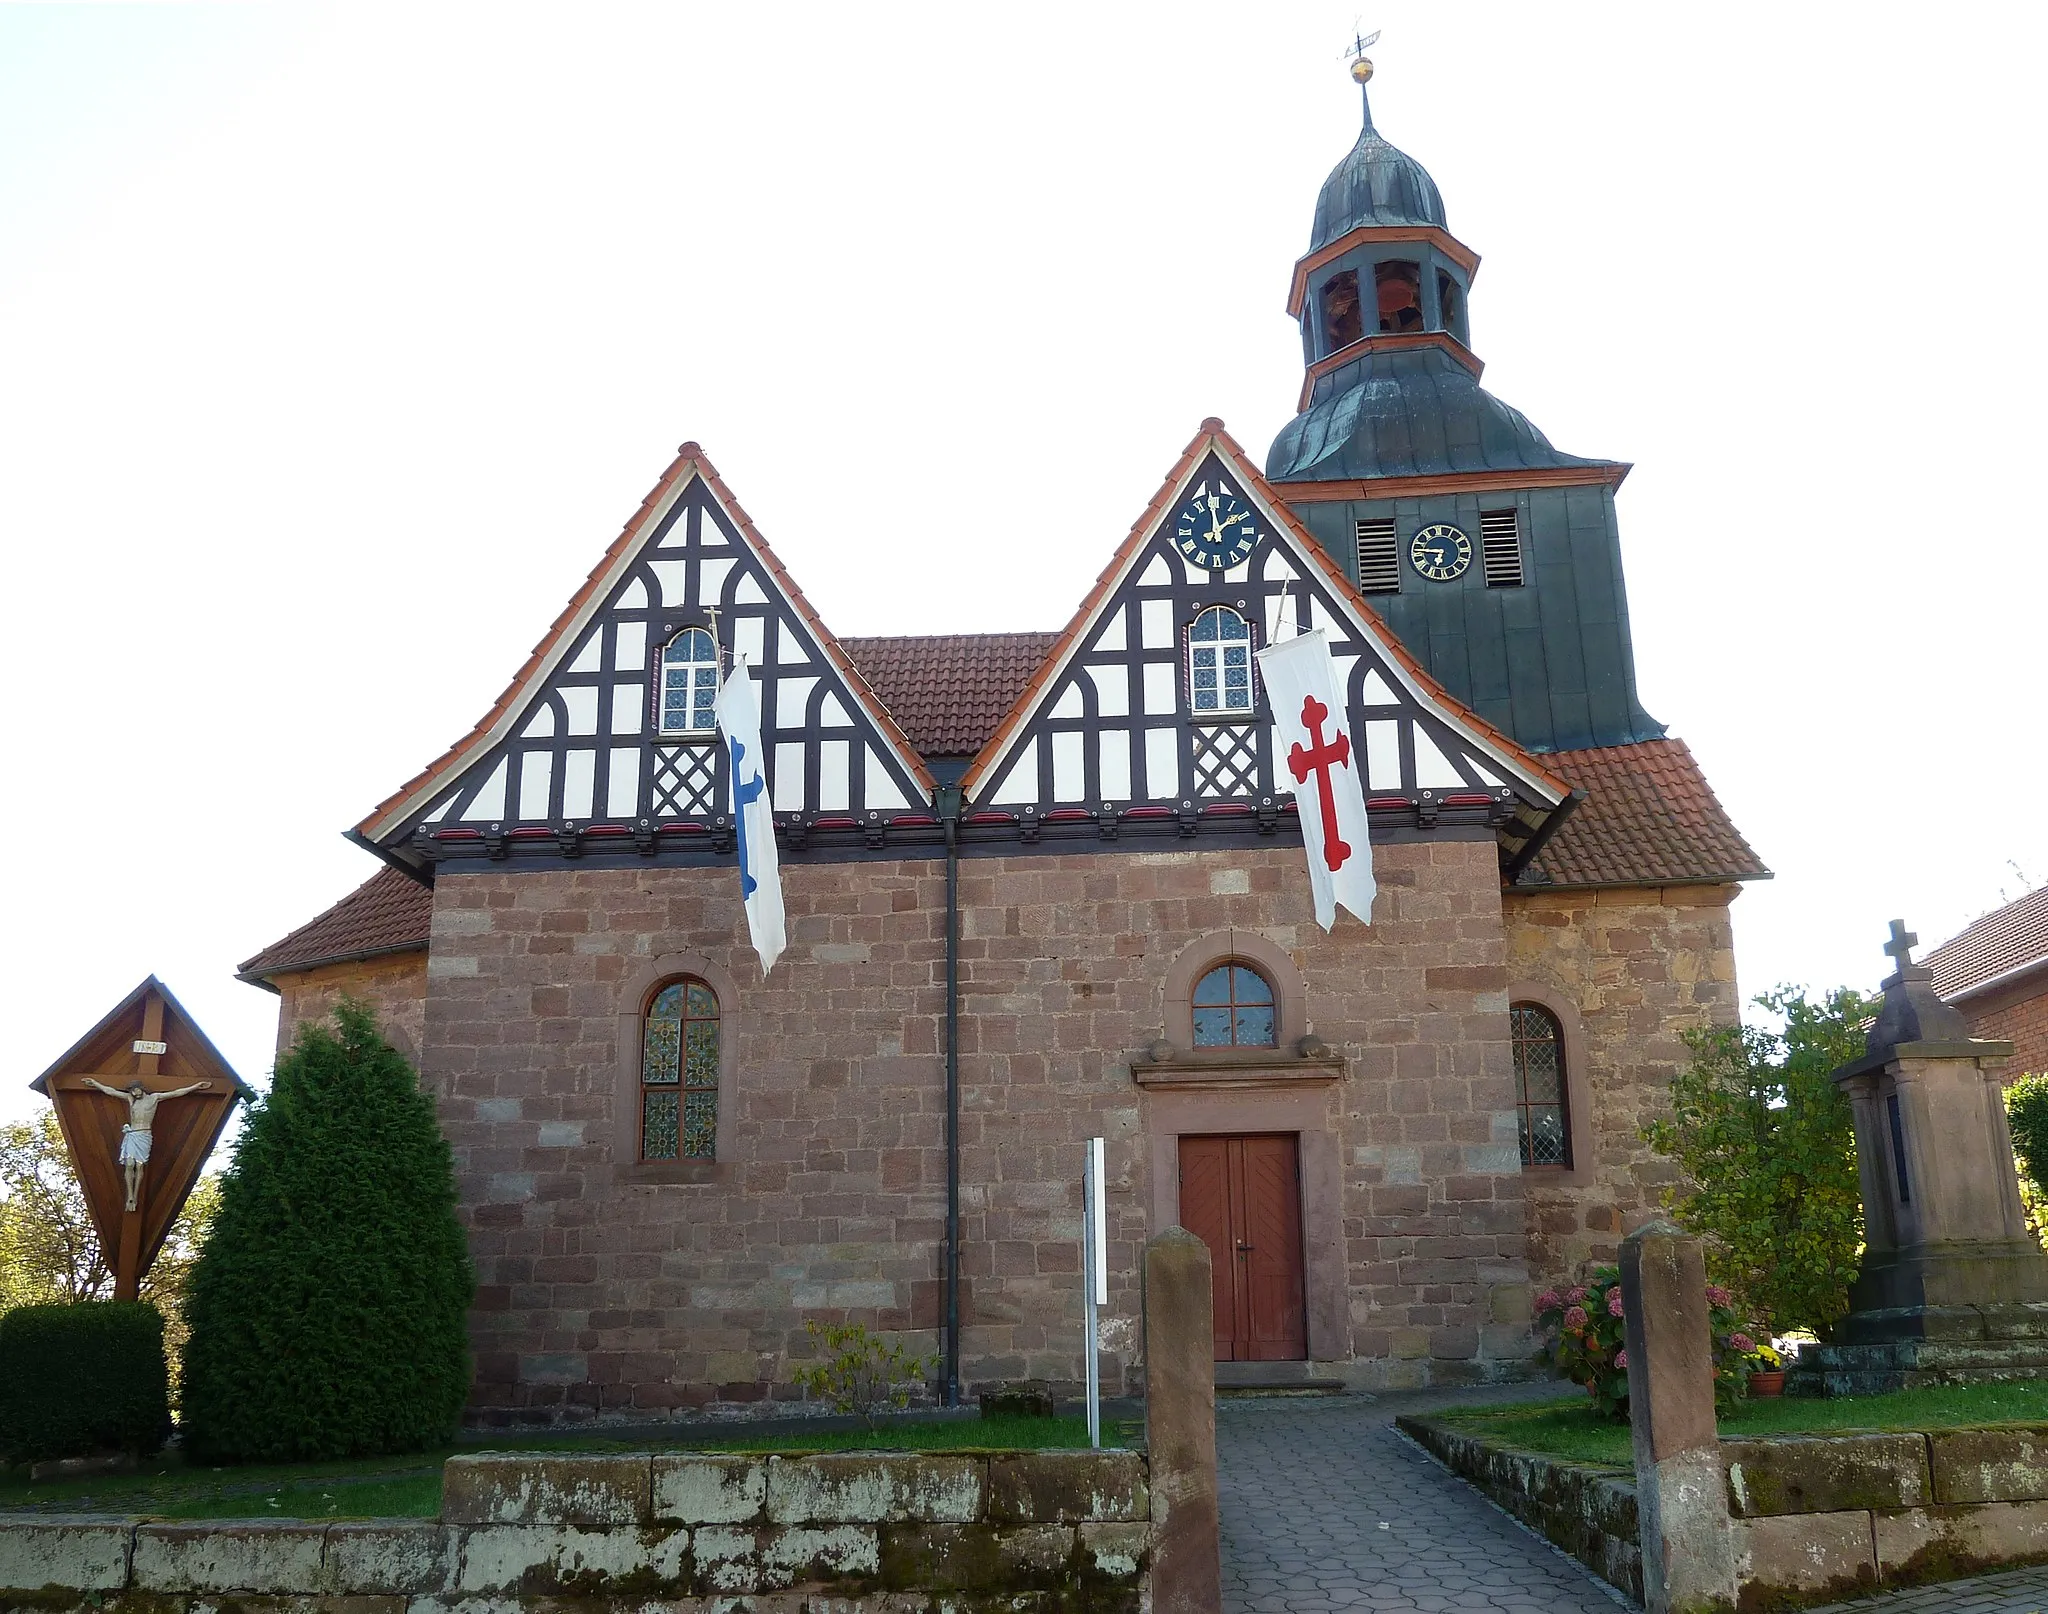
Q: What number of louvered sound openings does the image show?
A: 2